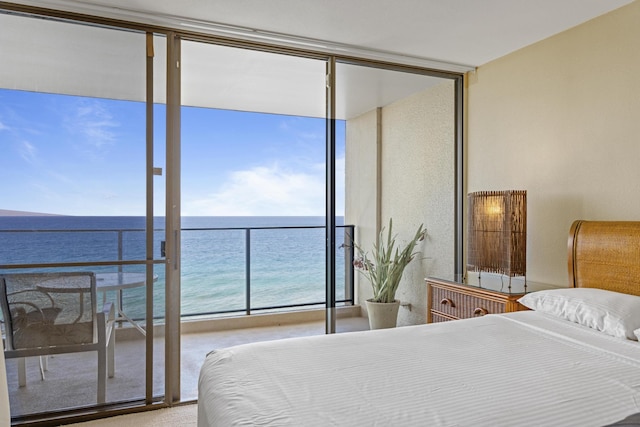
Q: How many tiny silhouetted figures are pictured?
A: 0